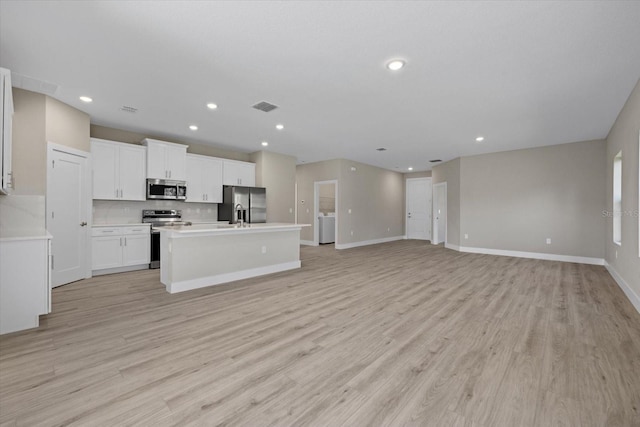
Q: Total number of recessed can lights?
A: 8